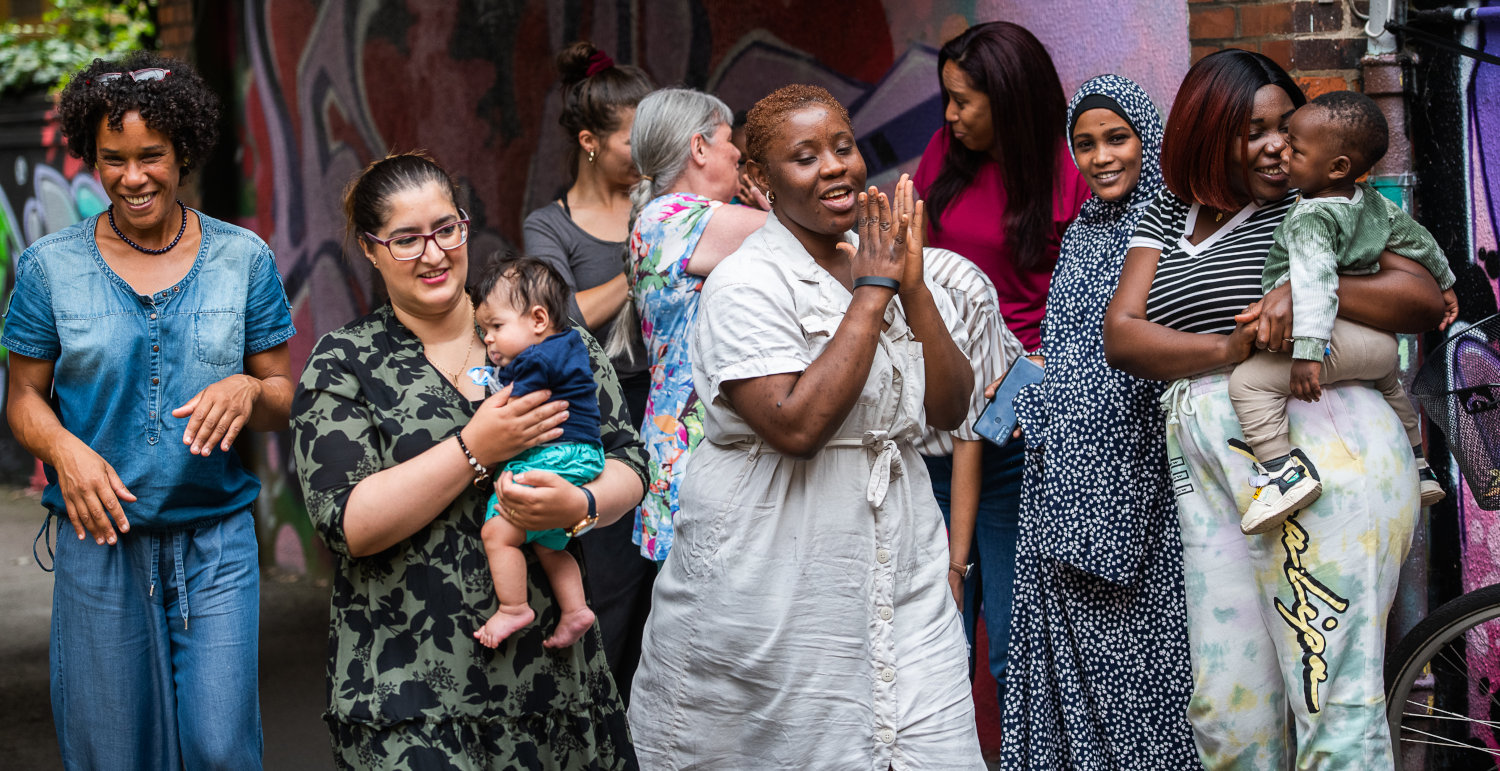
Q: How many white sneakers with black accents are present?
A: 2